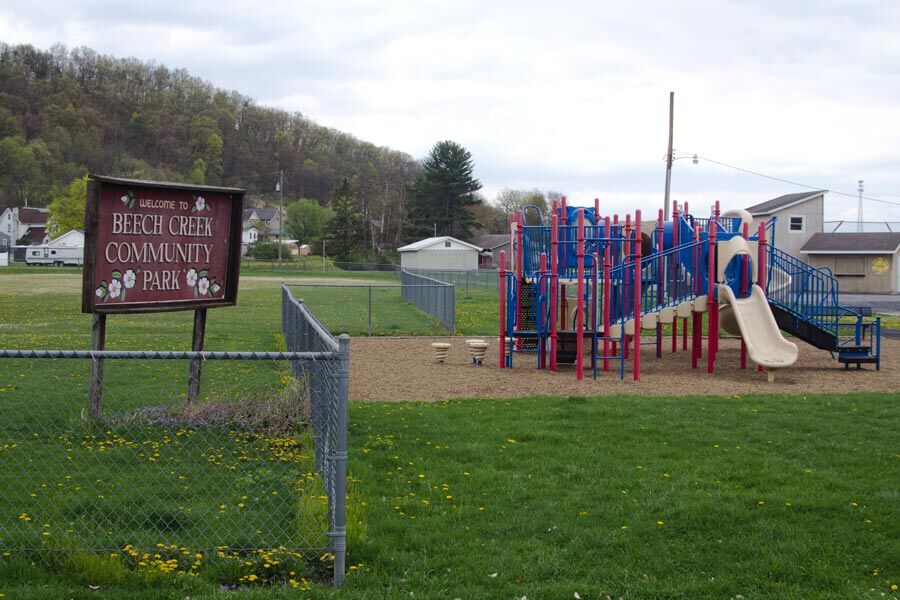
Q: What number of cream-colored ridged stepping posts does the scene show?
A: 4